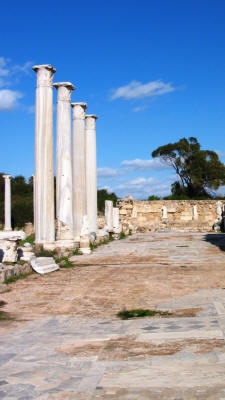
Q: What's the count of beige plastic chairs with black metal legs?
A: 0